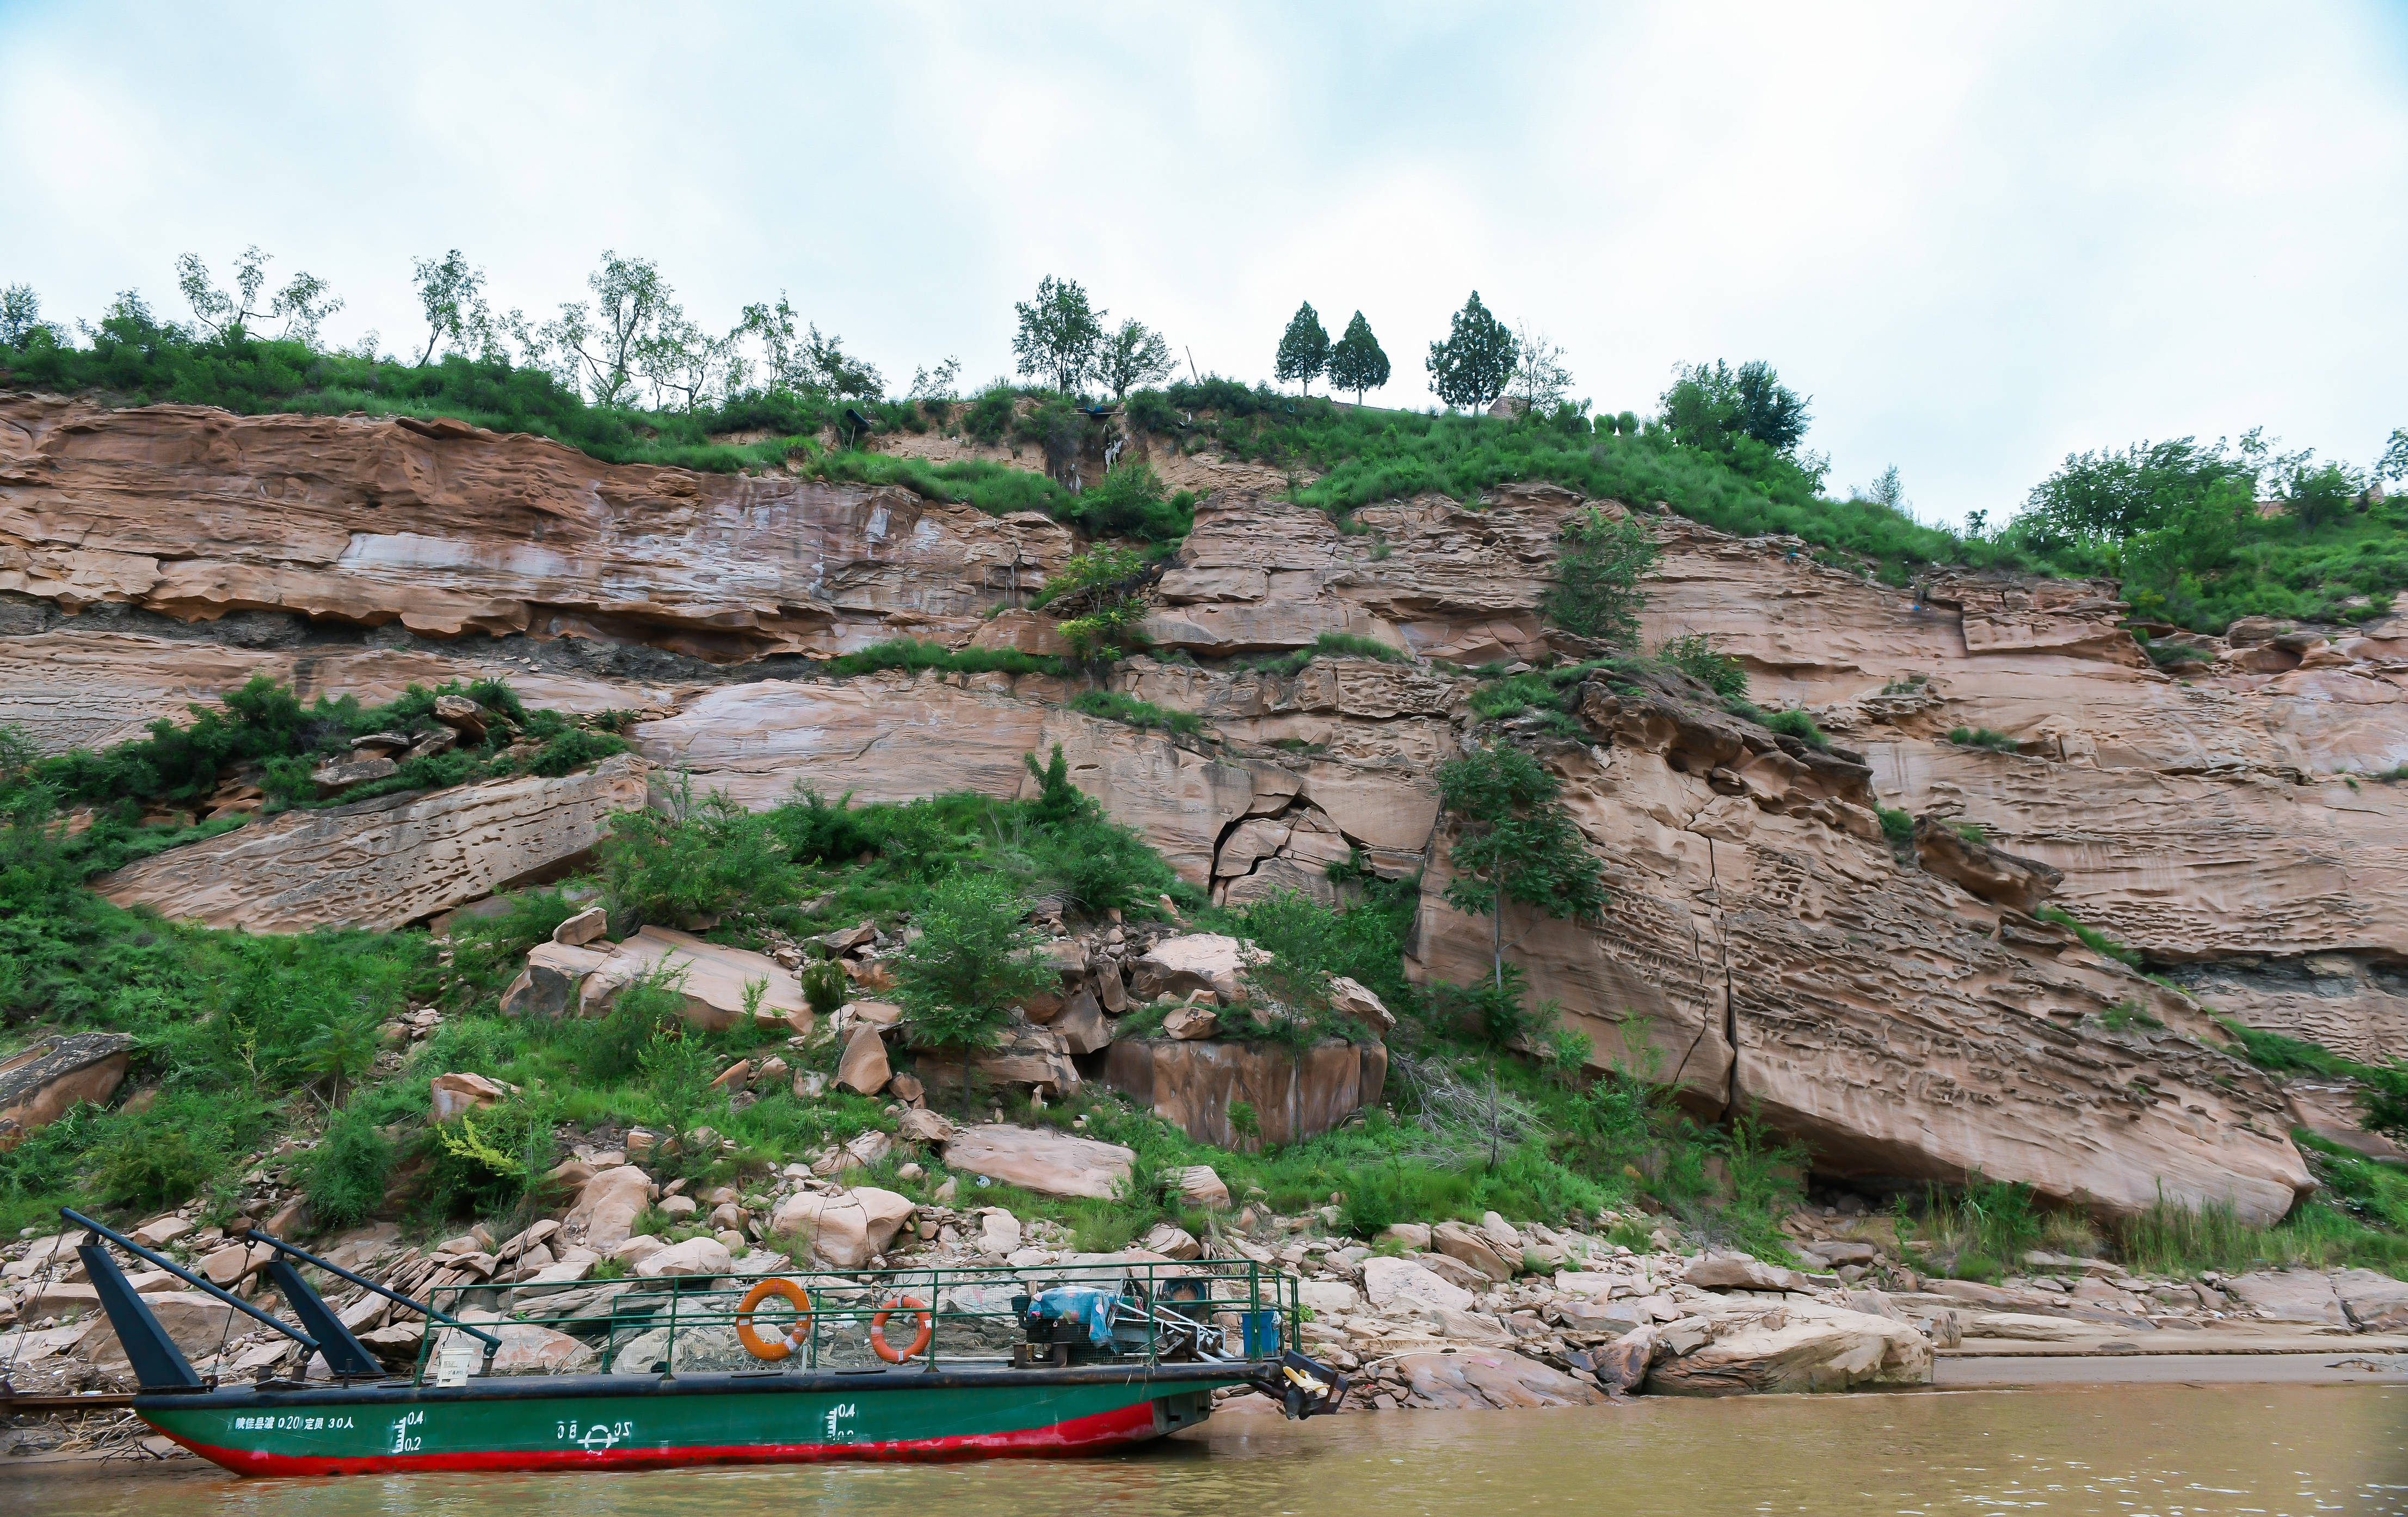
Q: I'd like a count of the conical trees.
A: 3